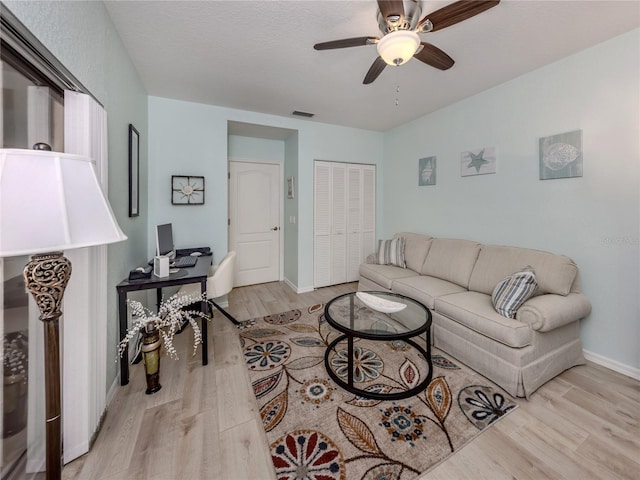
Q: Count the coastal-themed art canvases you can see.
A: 3